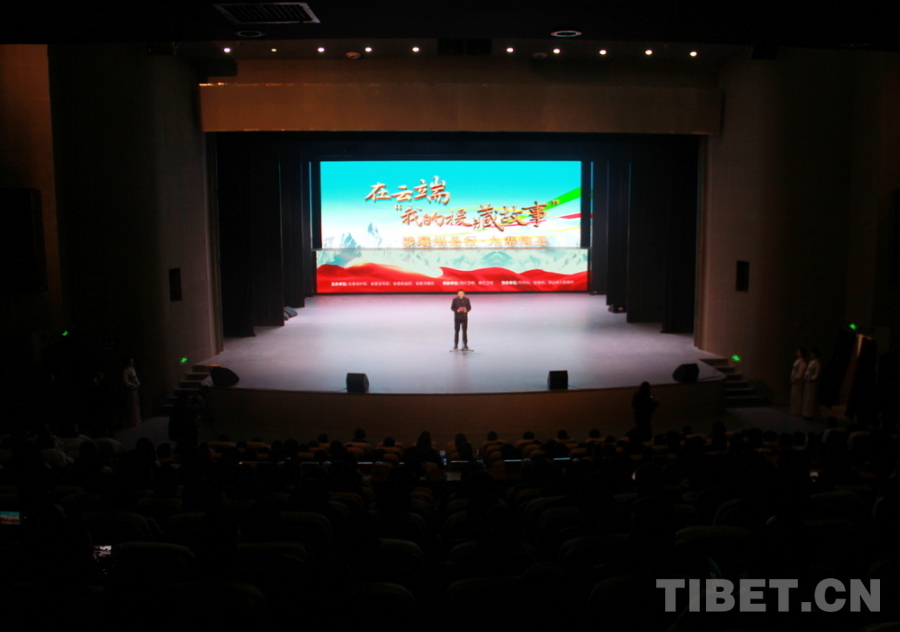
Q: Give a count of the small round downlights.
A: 10